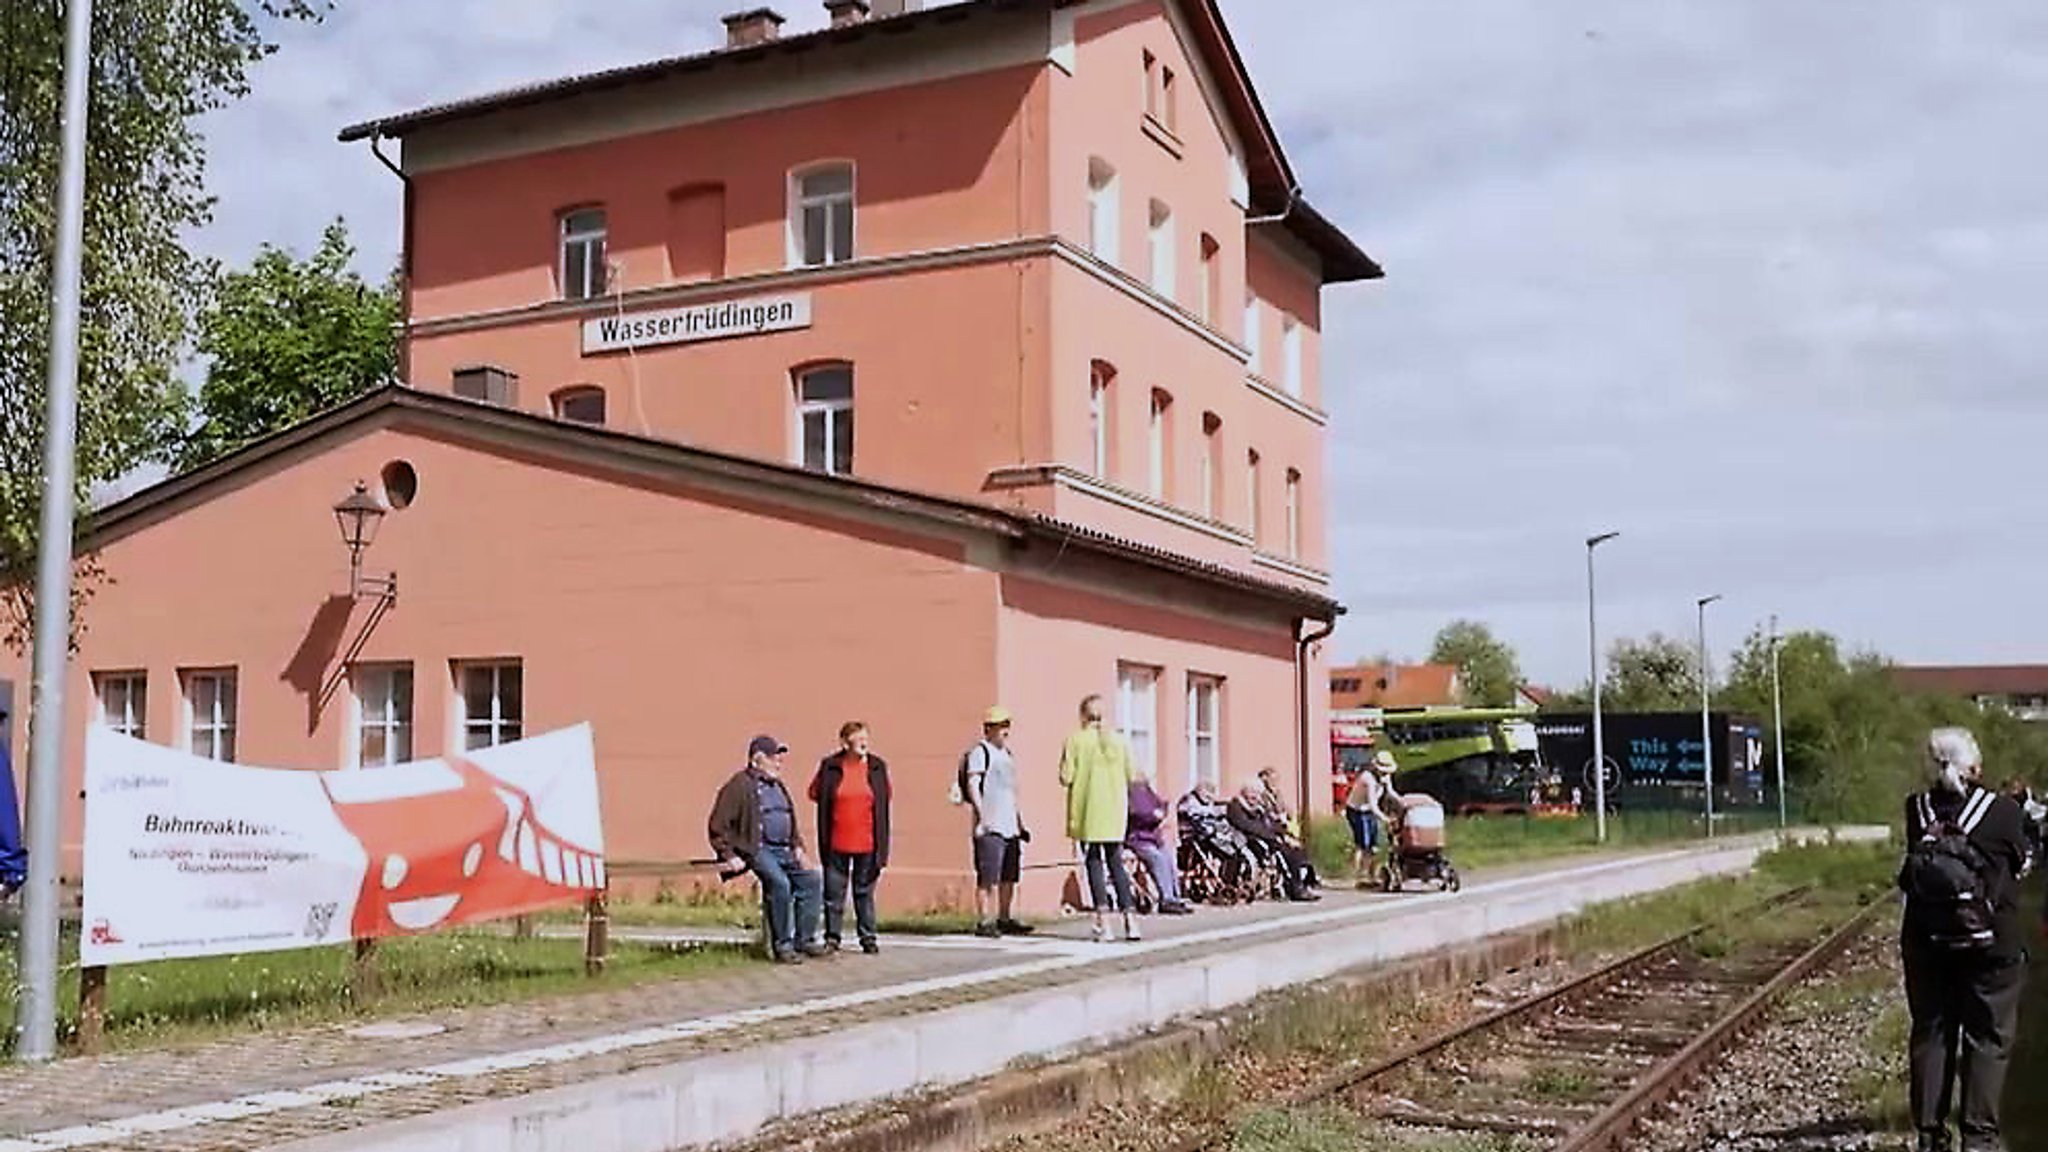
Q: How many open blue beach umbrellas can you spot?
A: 0